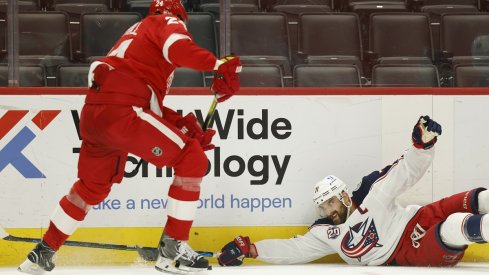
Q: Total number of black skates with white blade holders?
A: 2